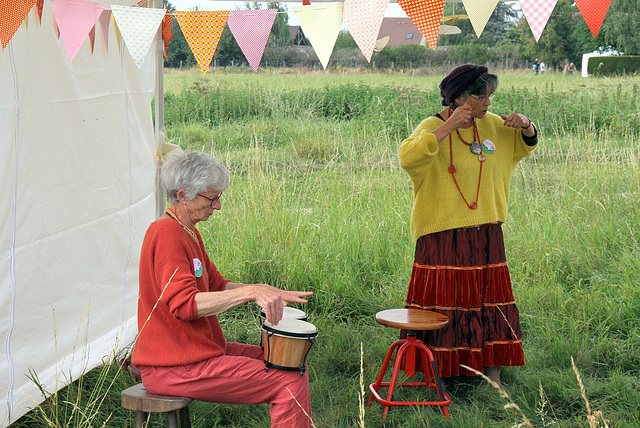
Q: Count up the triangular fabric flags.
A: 11